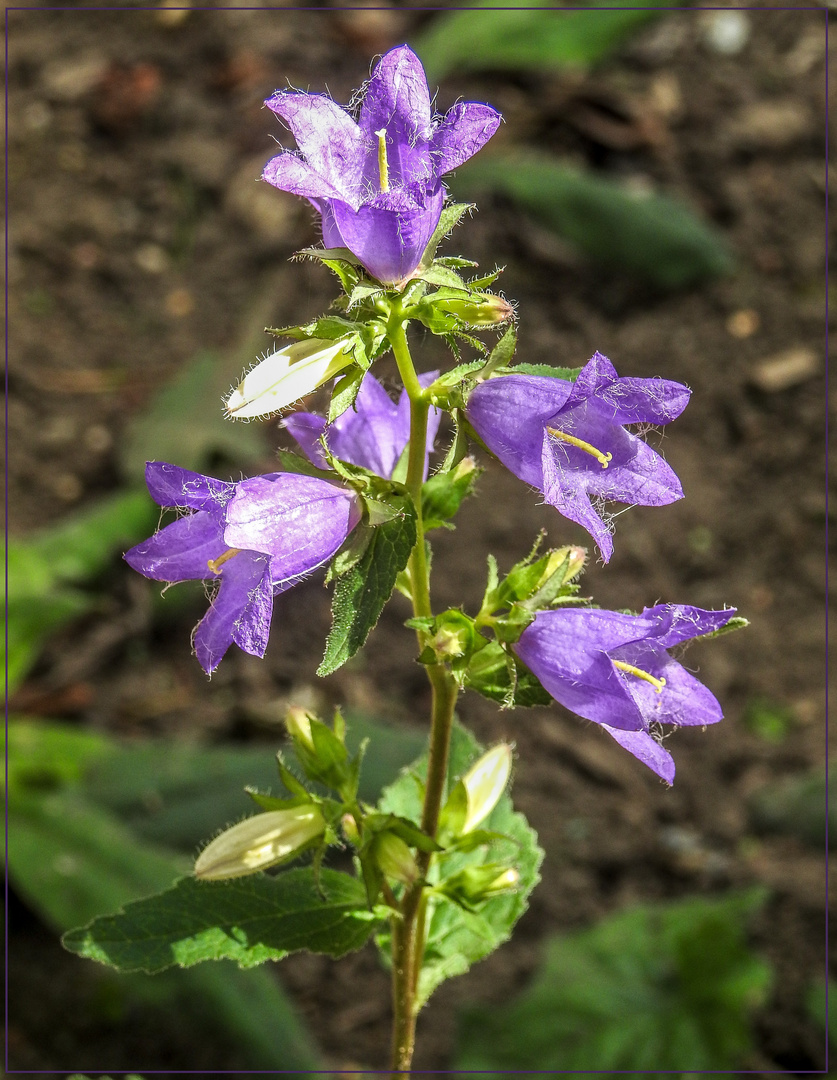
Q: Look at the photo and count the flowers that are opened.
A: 5